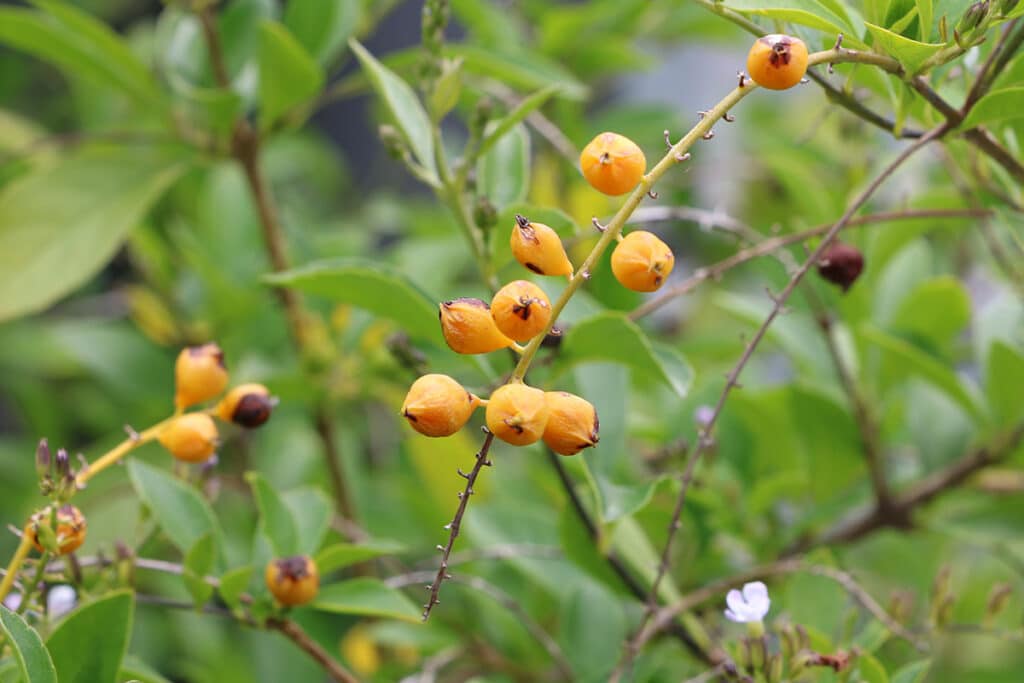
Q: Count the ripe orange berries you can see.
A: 14